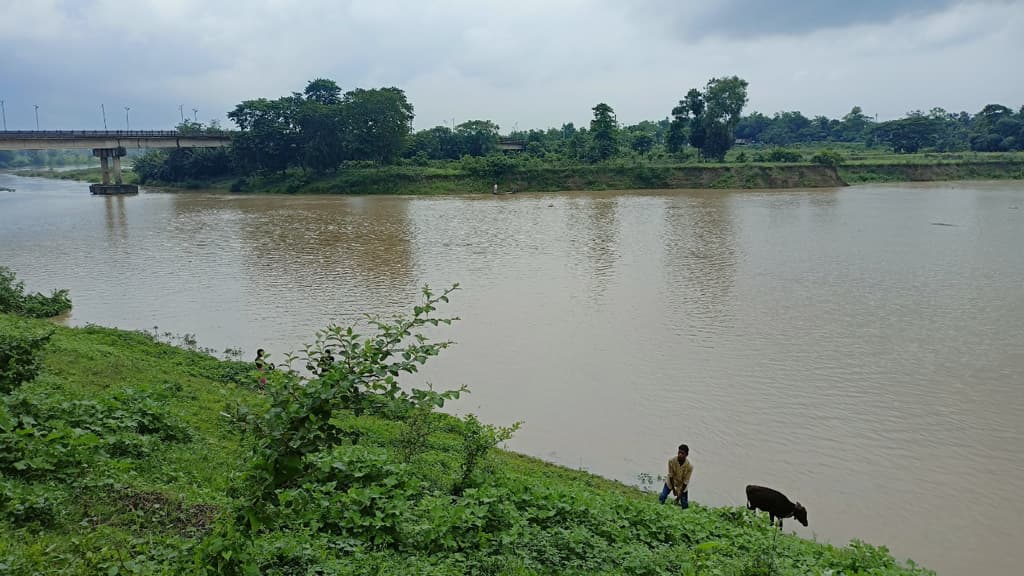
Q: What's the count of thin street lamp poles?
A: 6